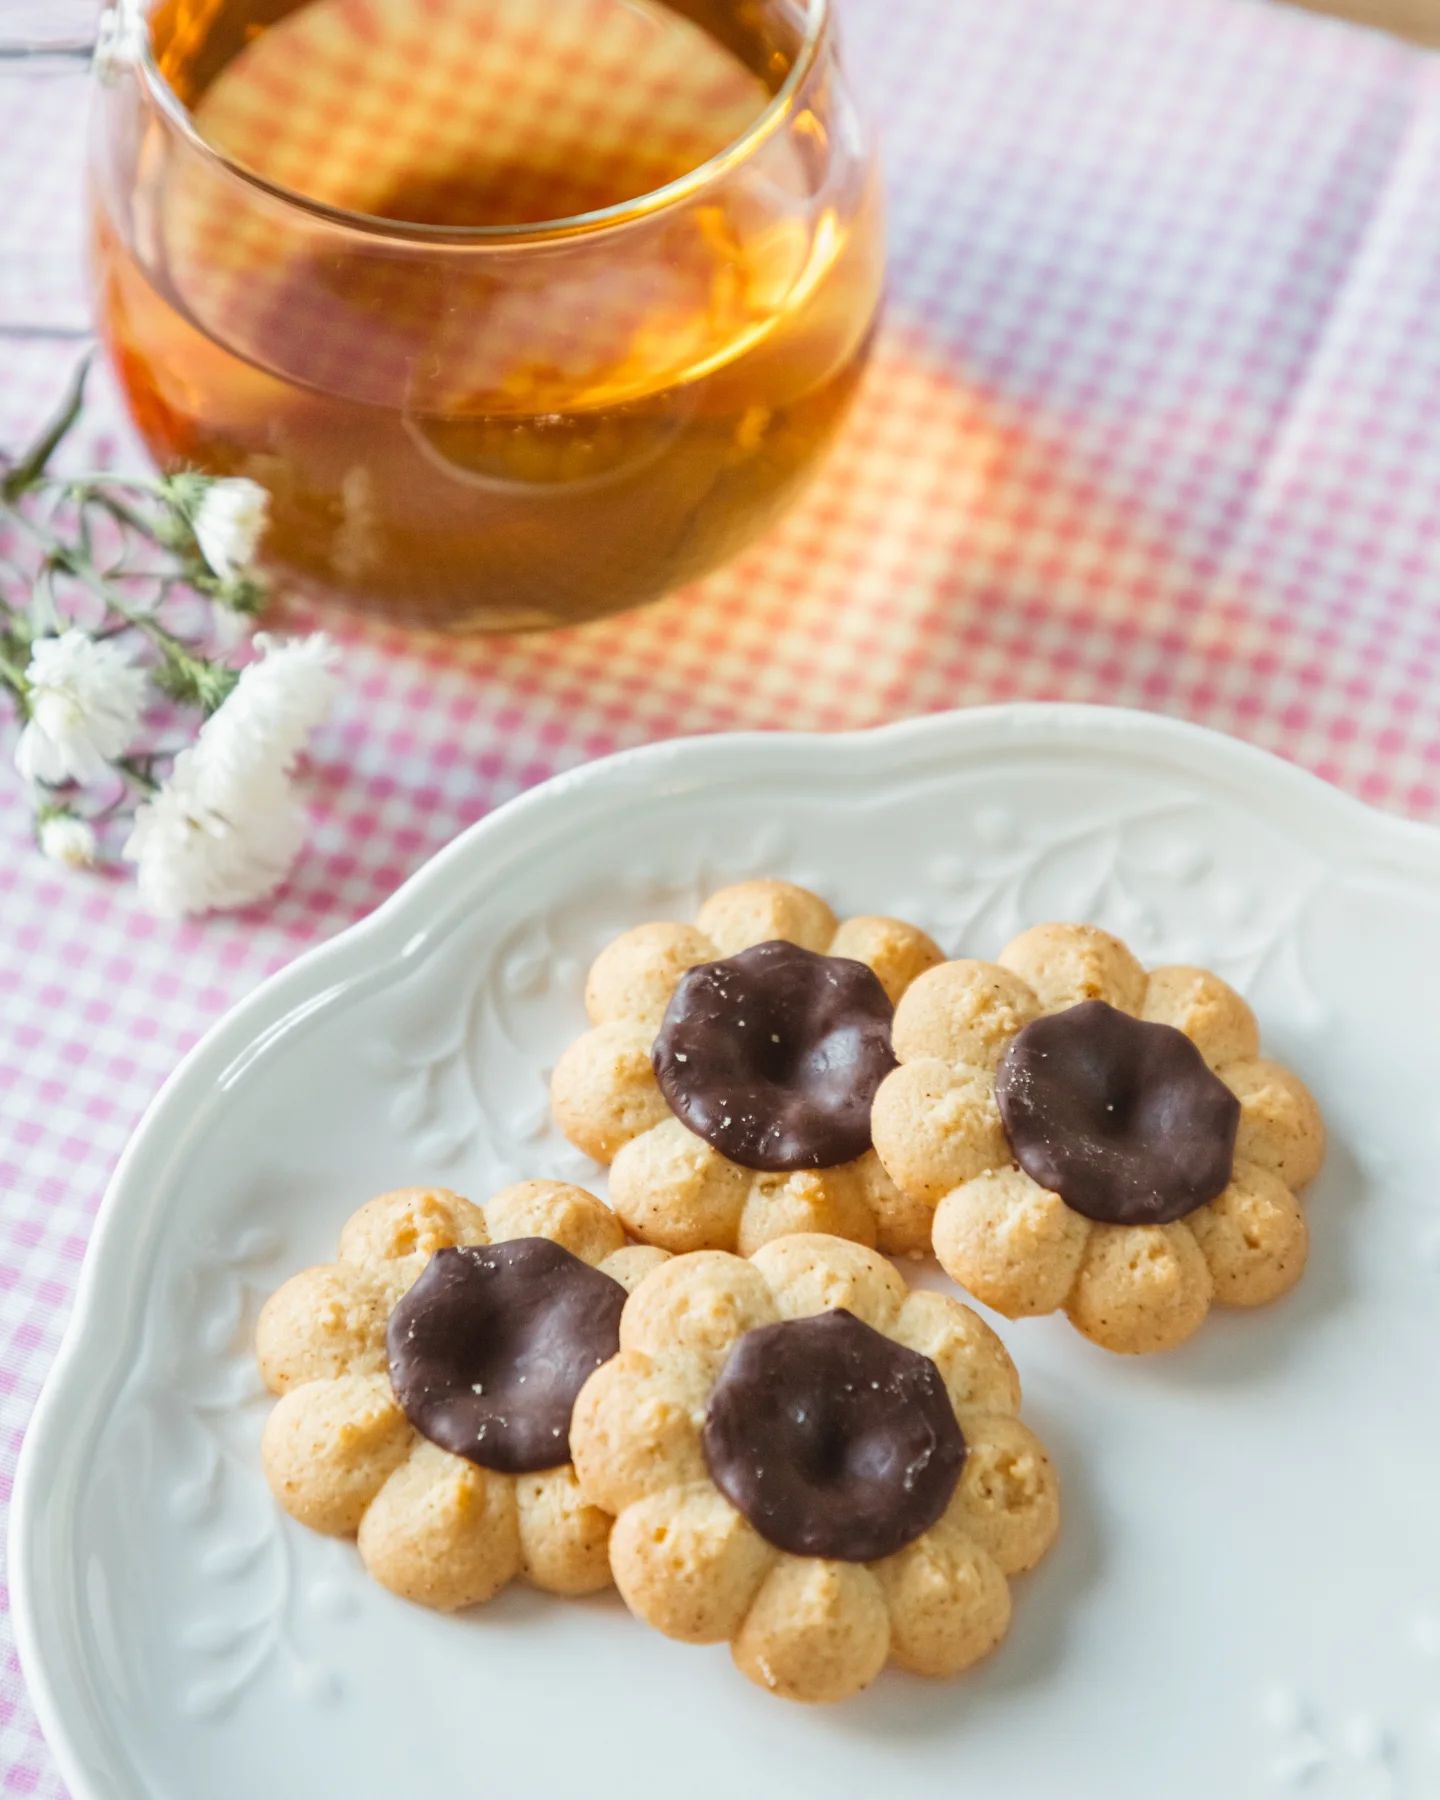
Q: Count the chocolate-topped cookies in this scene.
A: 4